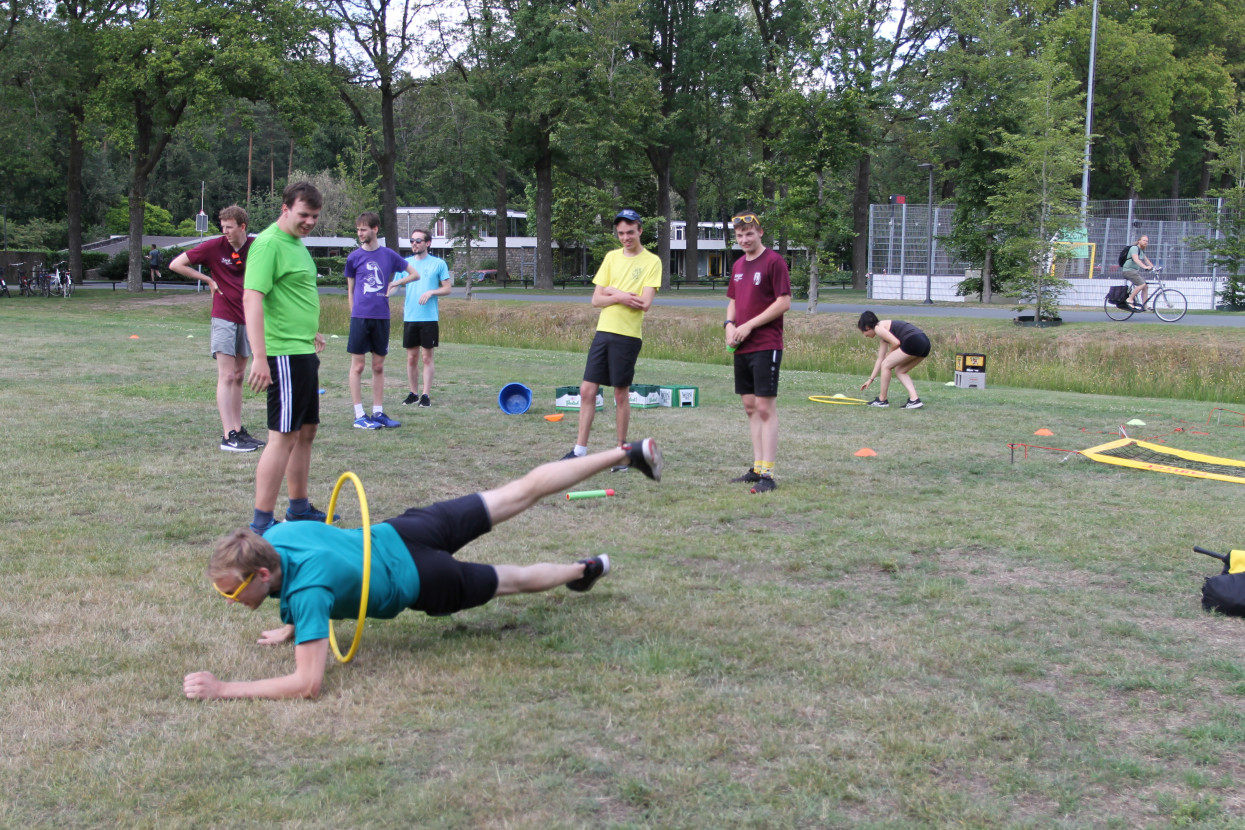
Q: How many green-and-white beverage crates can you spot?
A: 3